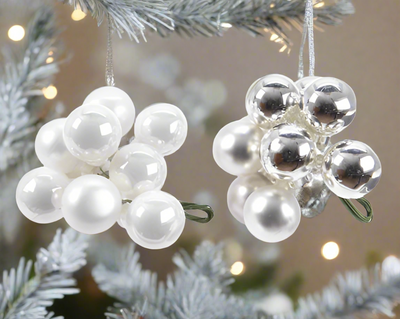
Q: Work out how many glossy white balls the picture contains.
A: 5